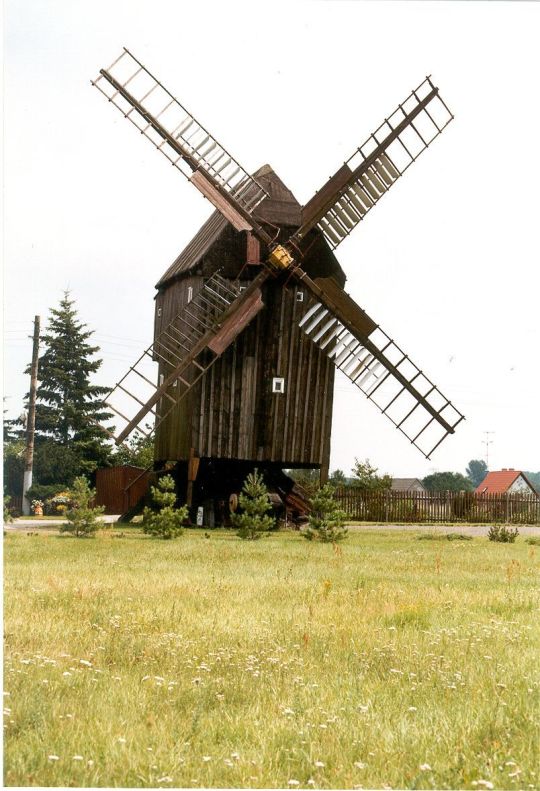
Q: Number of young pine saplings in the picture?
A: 4